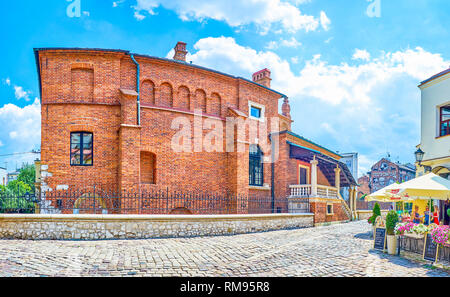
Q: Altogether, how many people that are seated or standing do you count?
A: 3